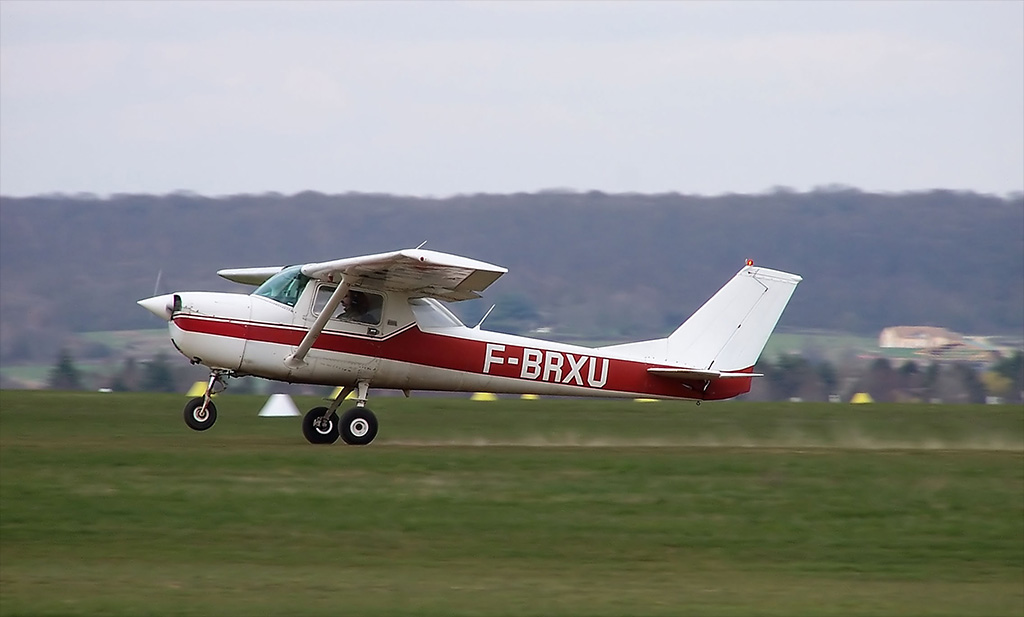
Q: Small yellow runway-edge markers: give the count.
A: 6